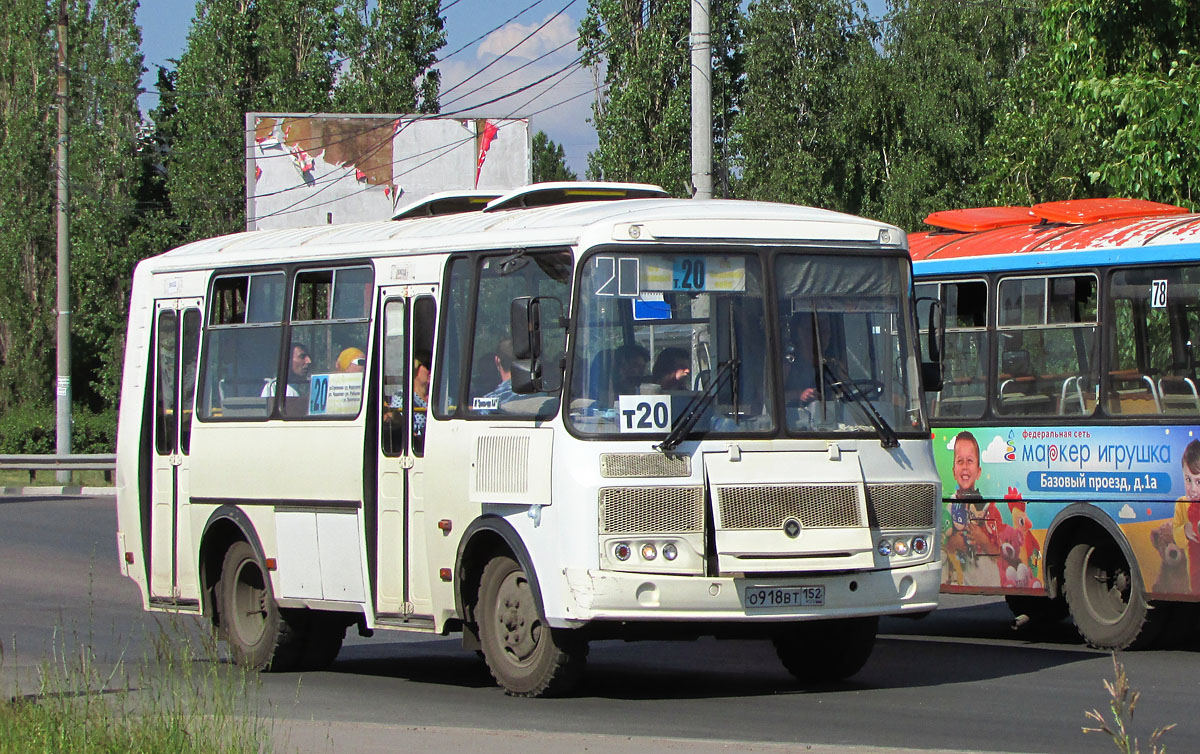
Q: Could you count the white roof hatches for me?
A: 2